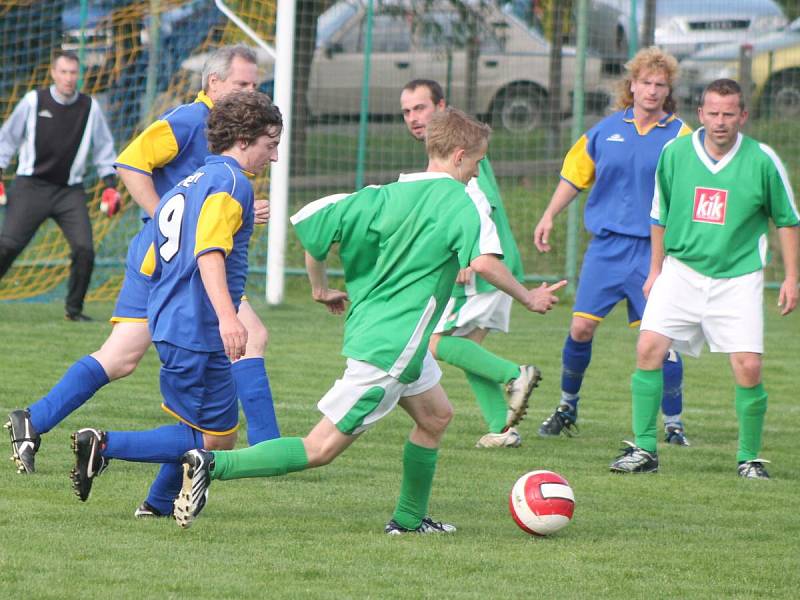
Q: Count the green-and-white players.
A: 3